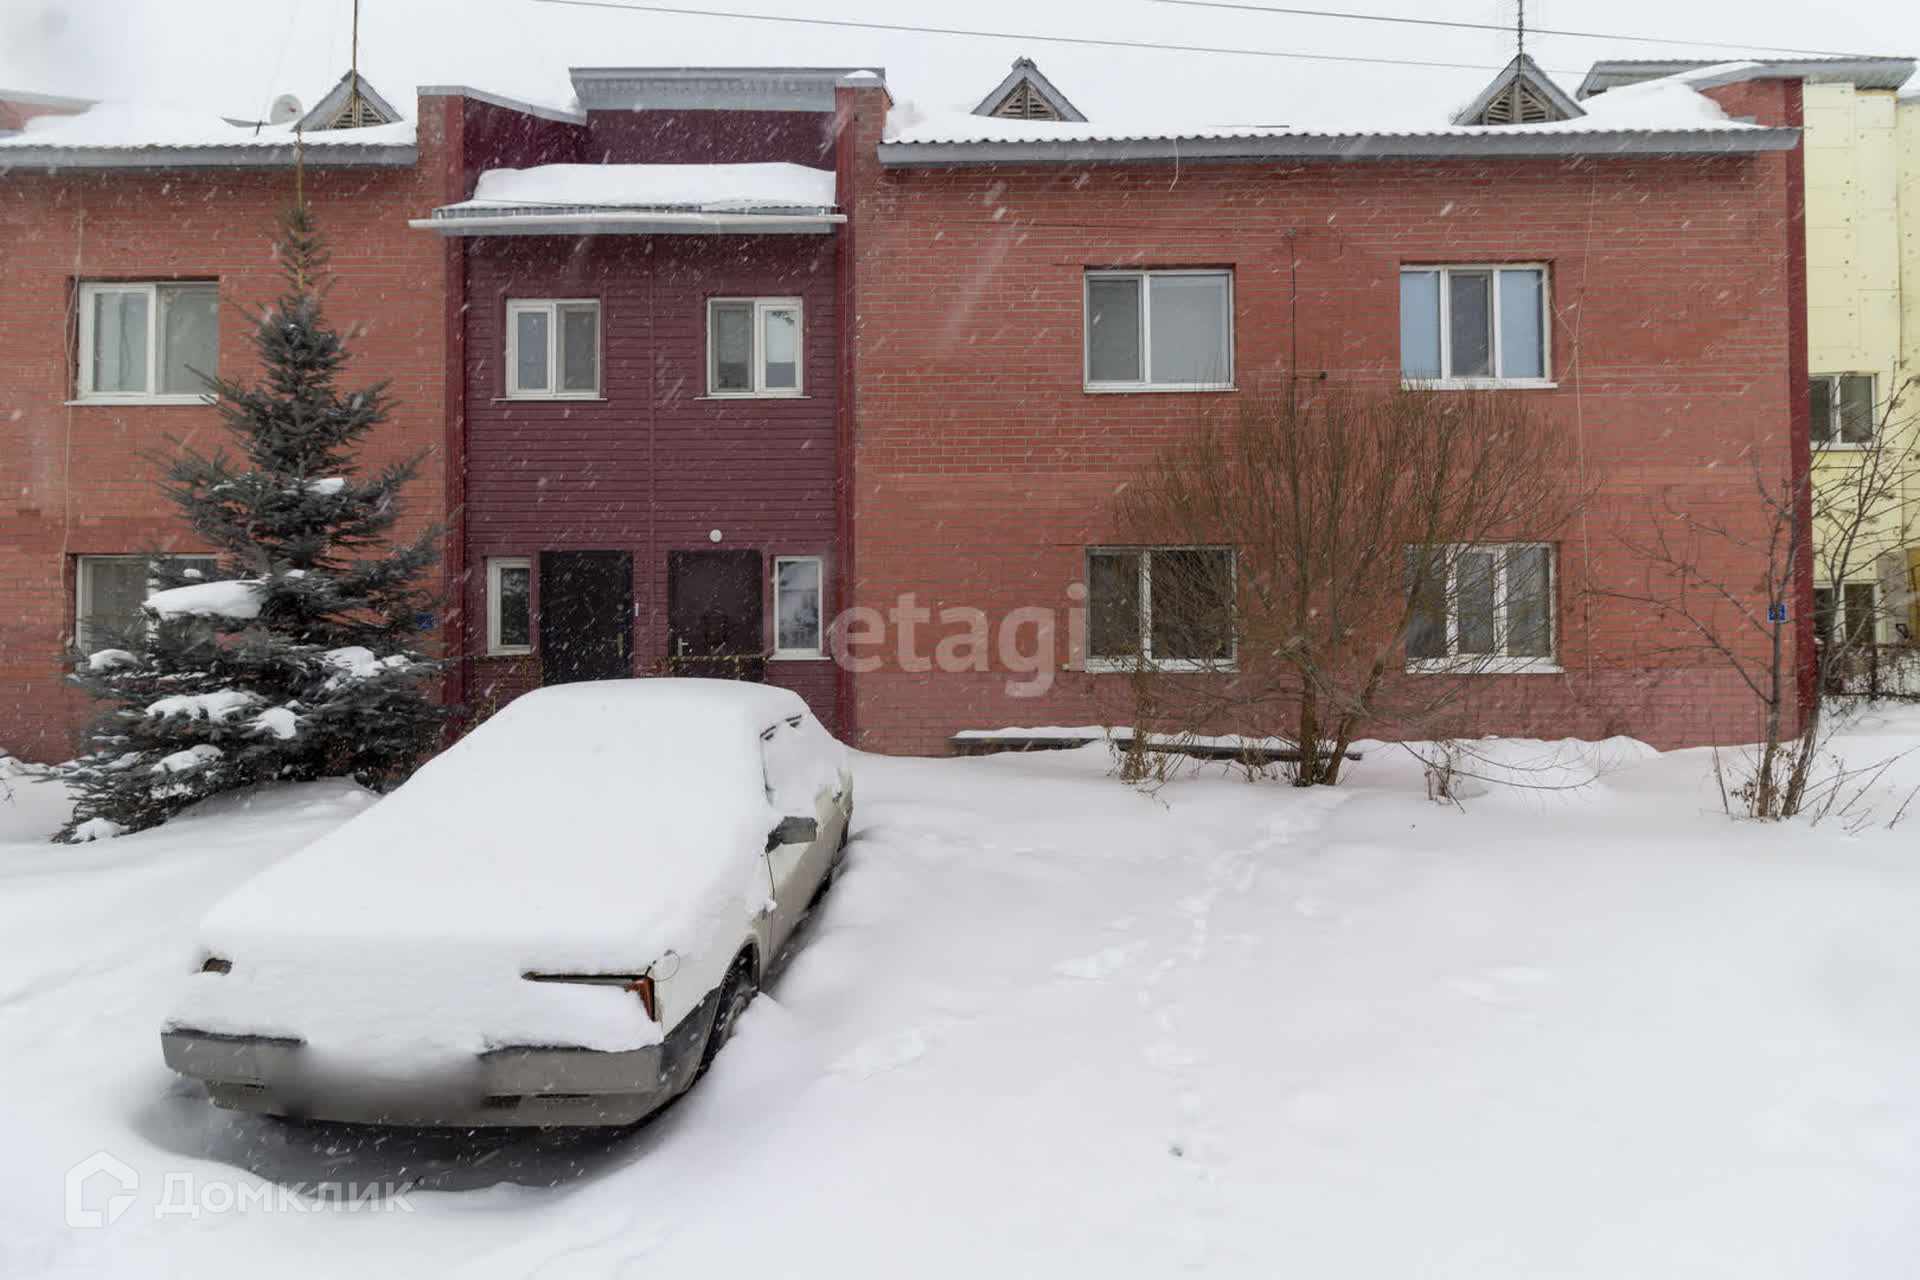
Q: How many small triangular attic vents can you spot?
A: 3